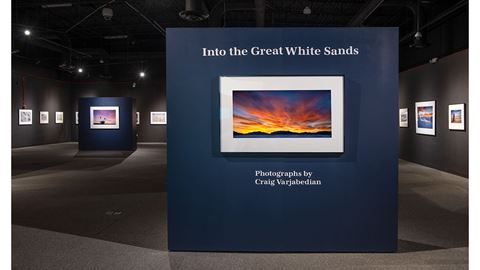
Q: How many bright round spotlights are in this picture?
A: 3